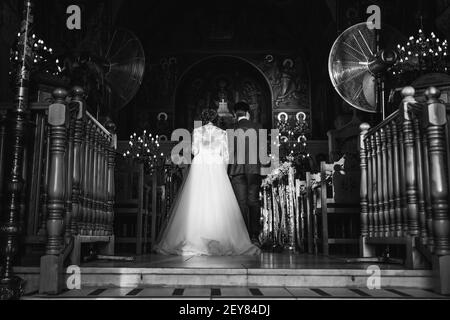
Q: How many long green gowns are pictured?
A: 0